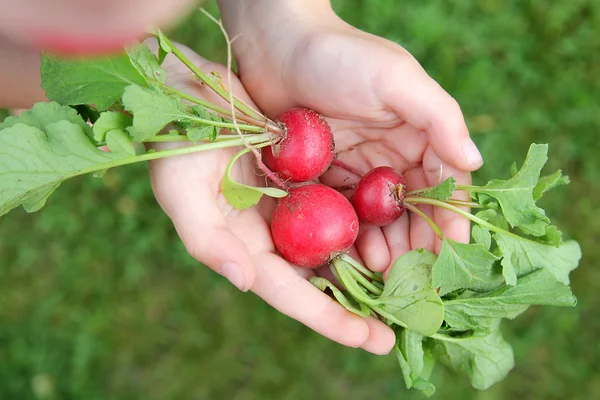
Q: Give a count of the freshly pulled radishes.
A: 3